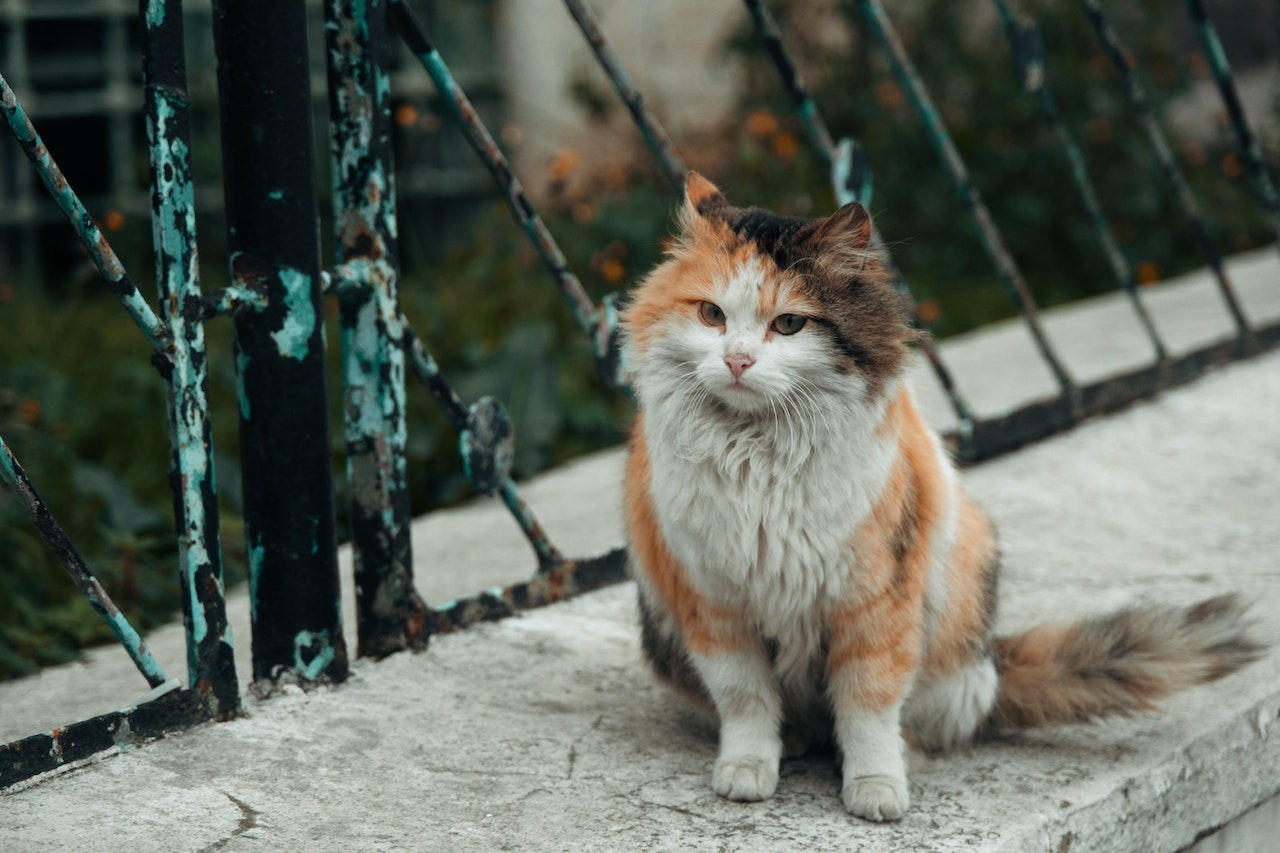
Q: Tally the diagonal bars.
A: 10